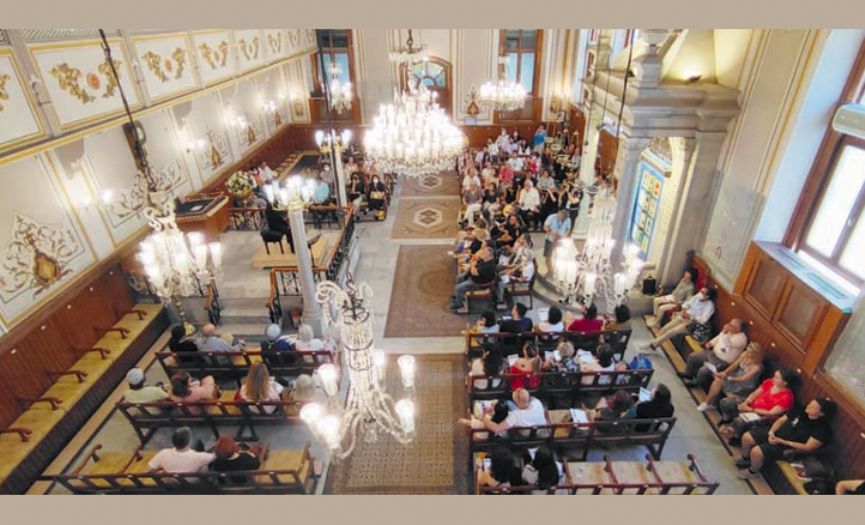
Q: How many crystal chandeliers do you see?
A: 6